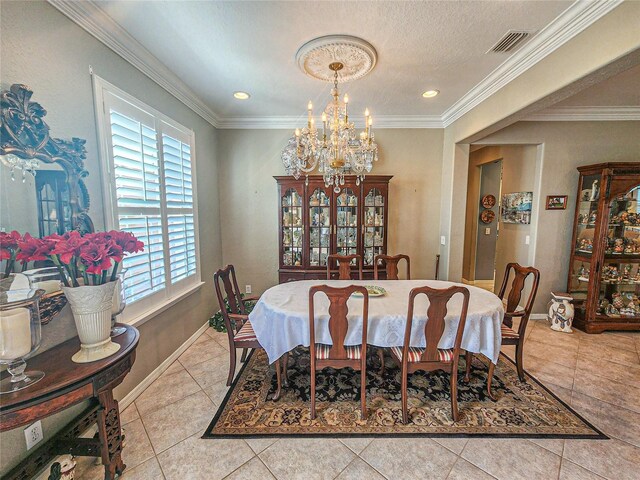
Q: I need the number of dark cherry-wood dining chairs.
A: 6